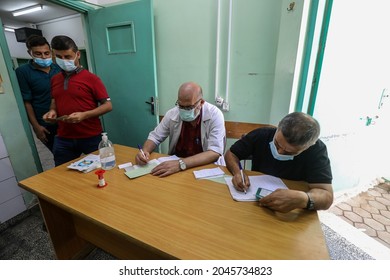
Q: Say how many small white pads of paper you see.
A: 2